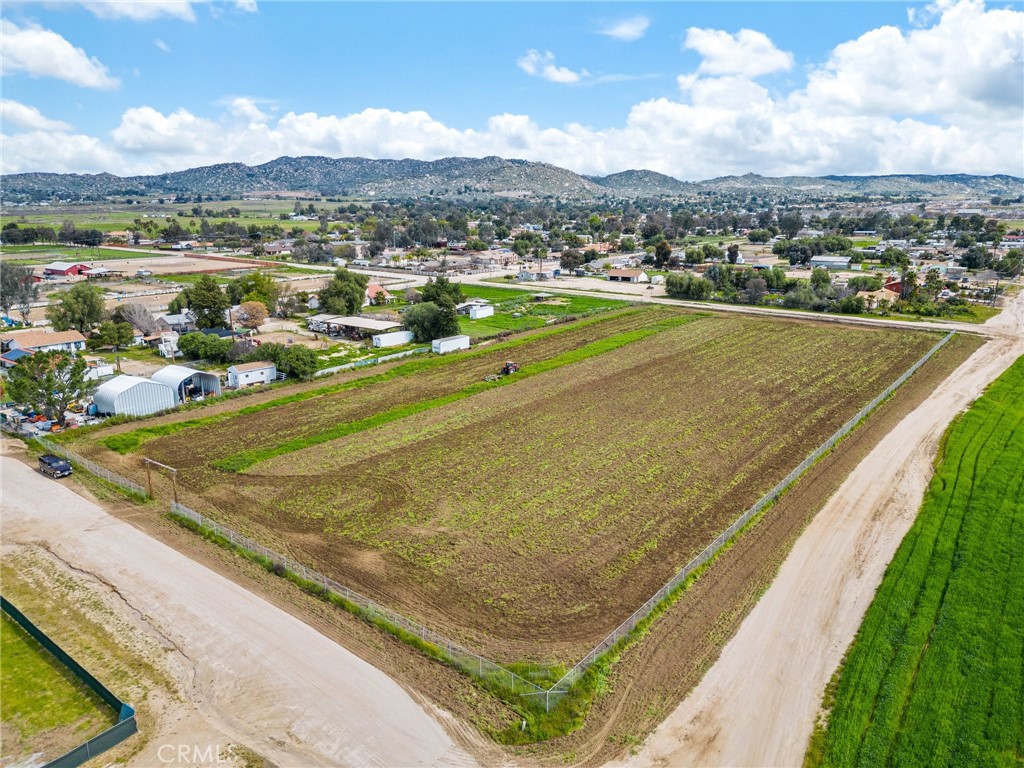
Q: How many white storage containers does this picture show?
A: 3